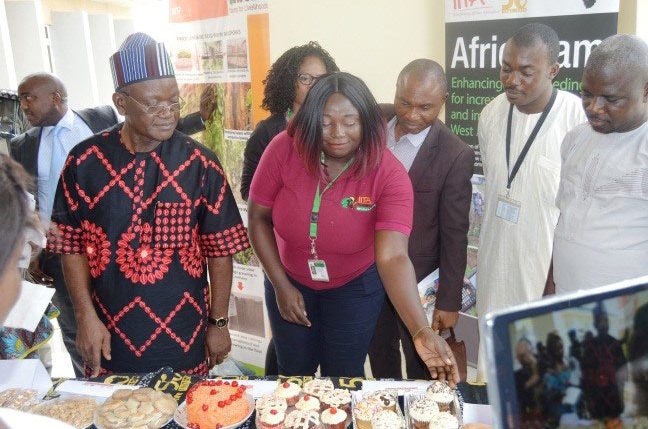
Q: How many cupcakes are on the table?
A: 15